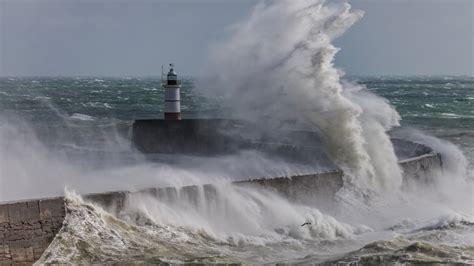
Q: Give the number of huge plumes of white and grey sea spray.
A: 1